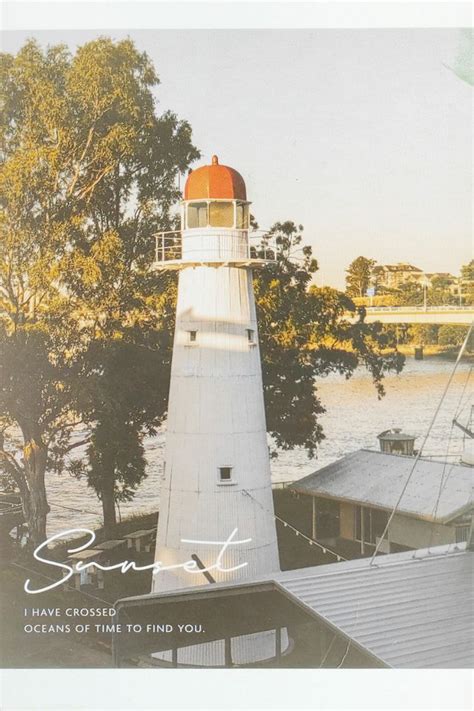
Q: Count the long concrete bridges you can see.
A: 1